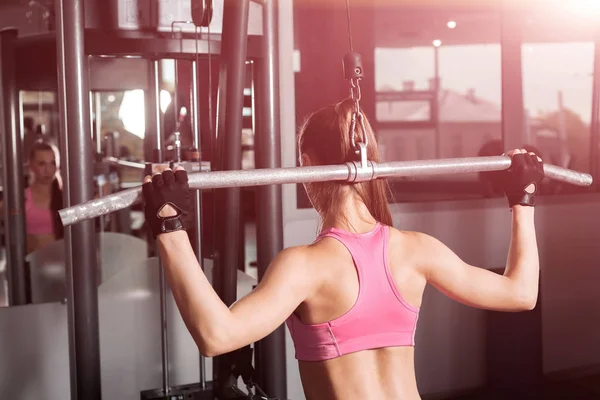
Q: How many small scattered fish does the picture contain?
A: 0